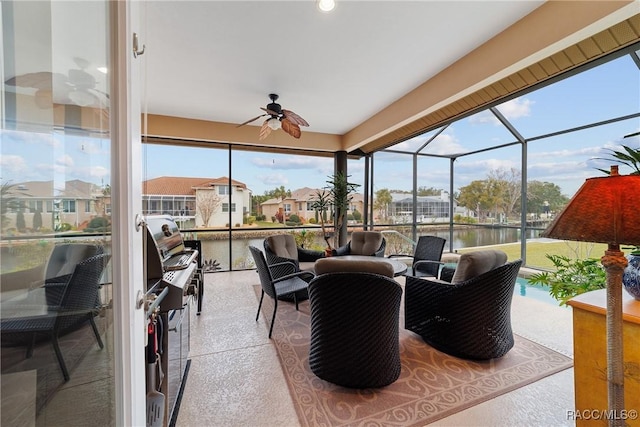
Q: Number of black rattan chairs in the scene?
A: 6